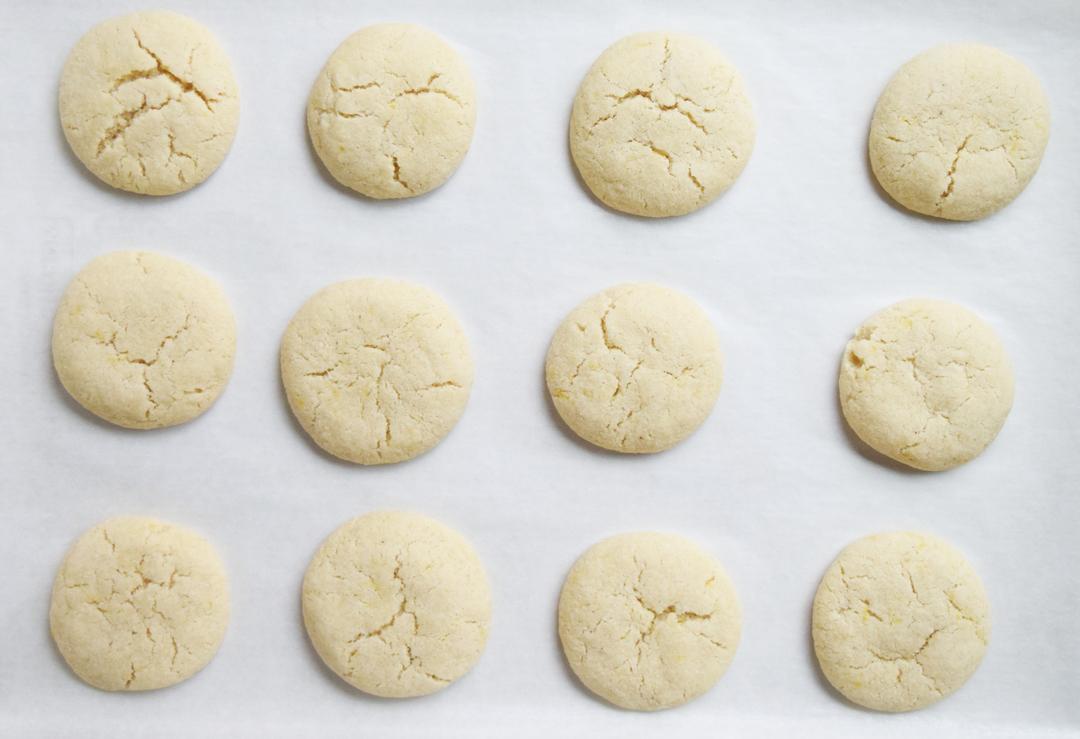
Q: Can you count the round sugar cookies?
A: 12